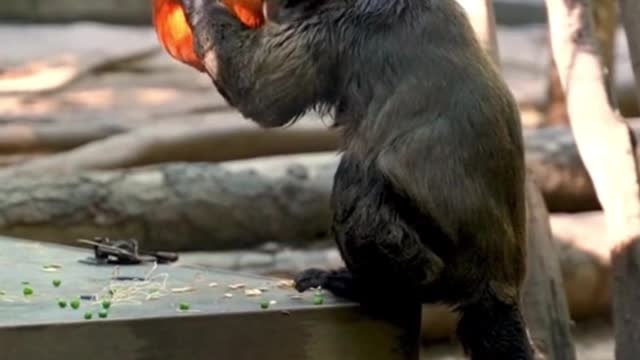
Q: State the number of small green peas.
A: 10